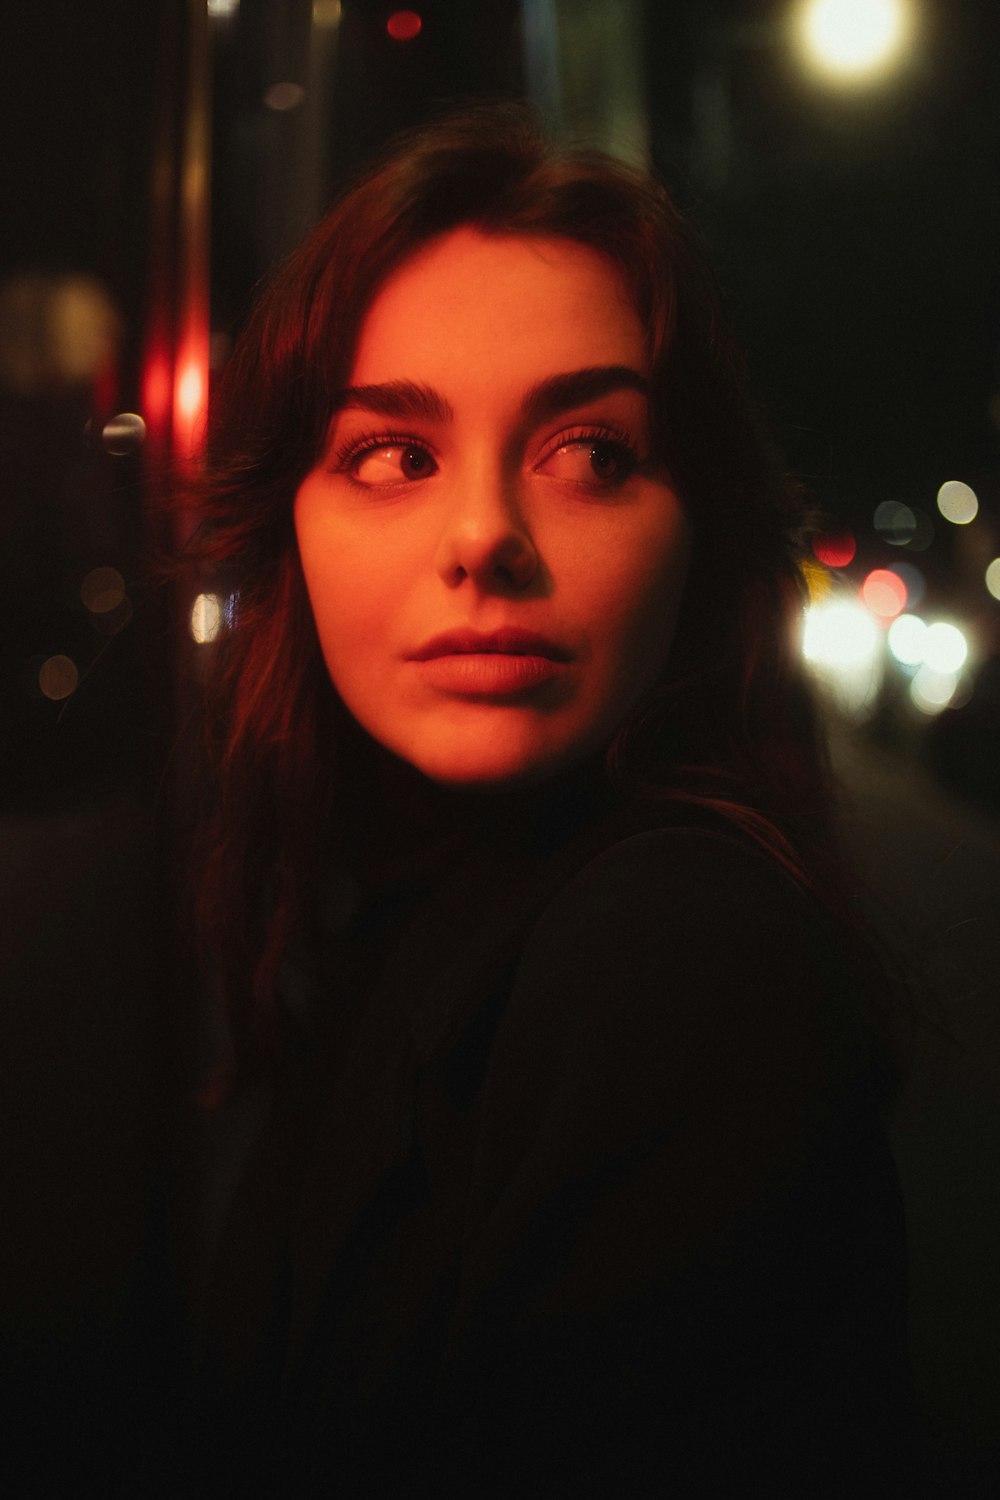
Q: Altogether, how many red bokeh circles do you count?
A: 3